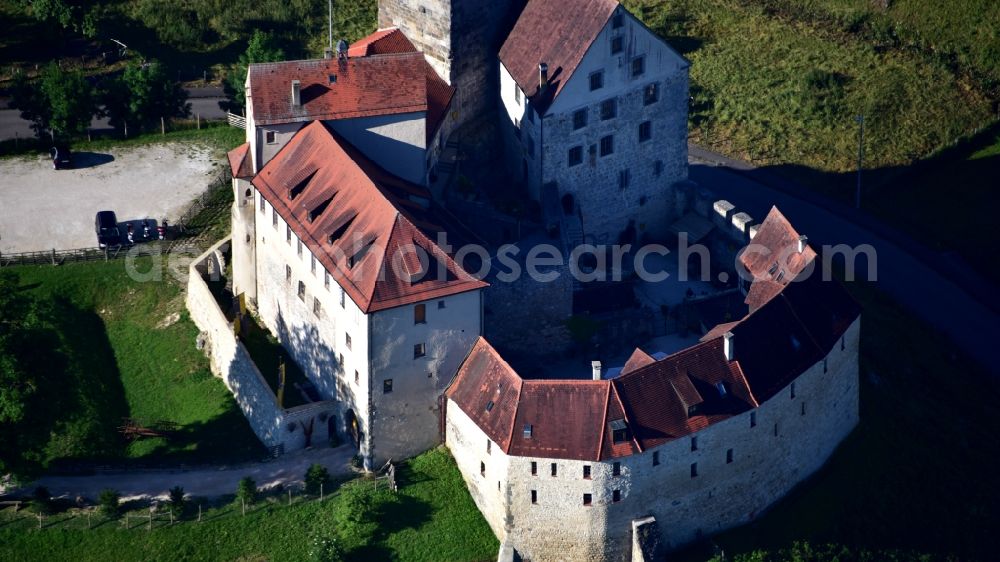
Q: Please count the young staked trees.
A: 5